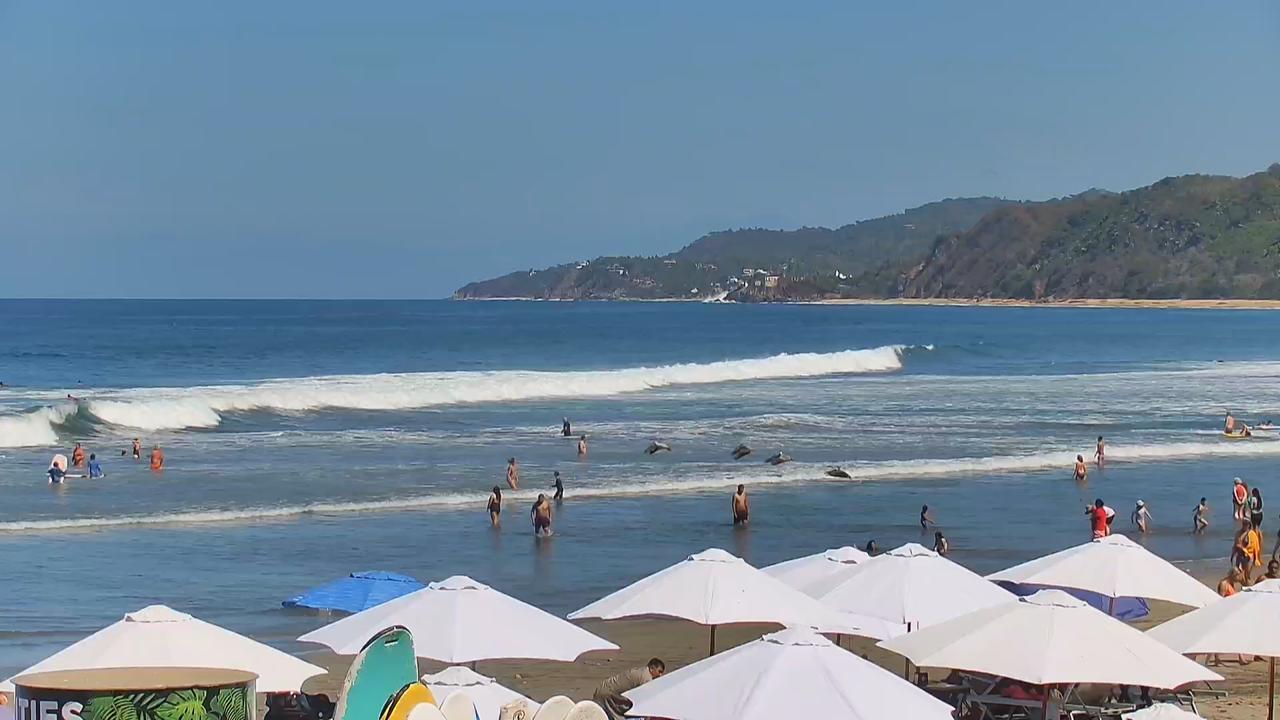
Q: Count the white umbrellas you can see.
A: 11